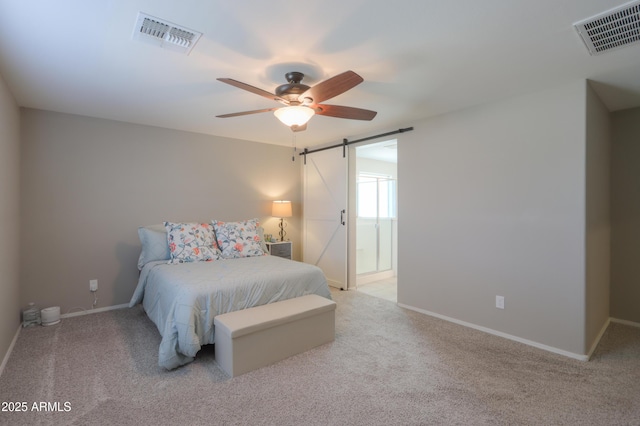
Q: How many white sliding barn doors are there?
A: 1